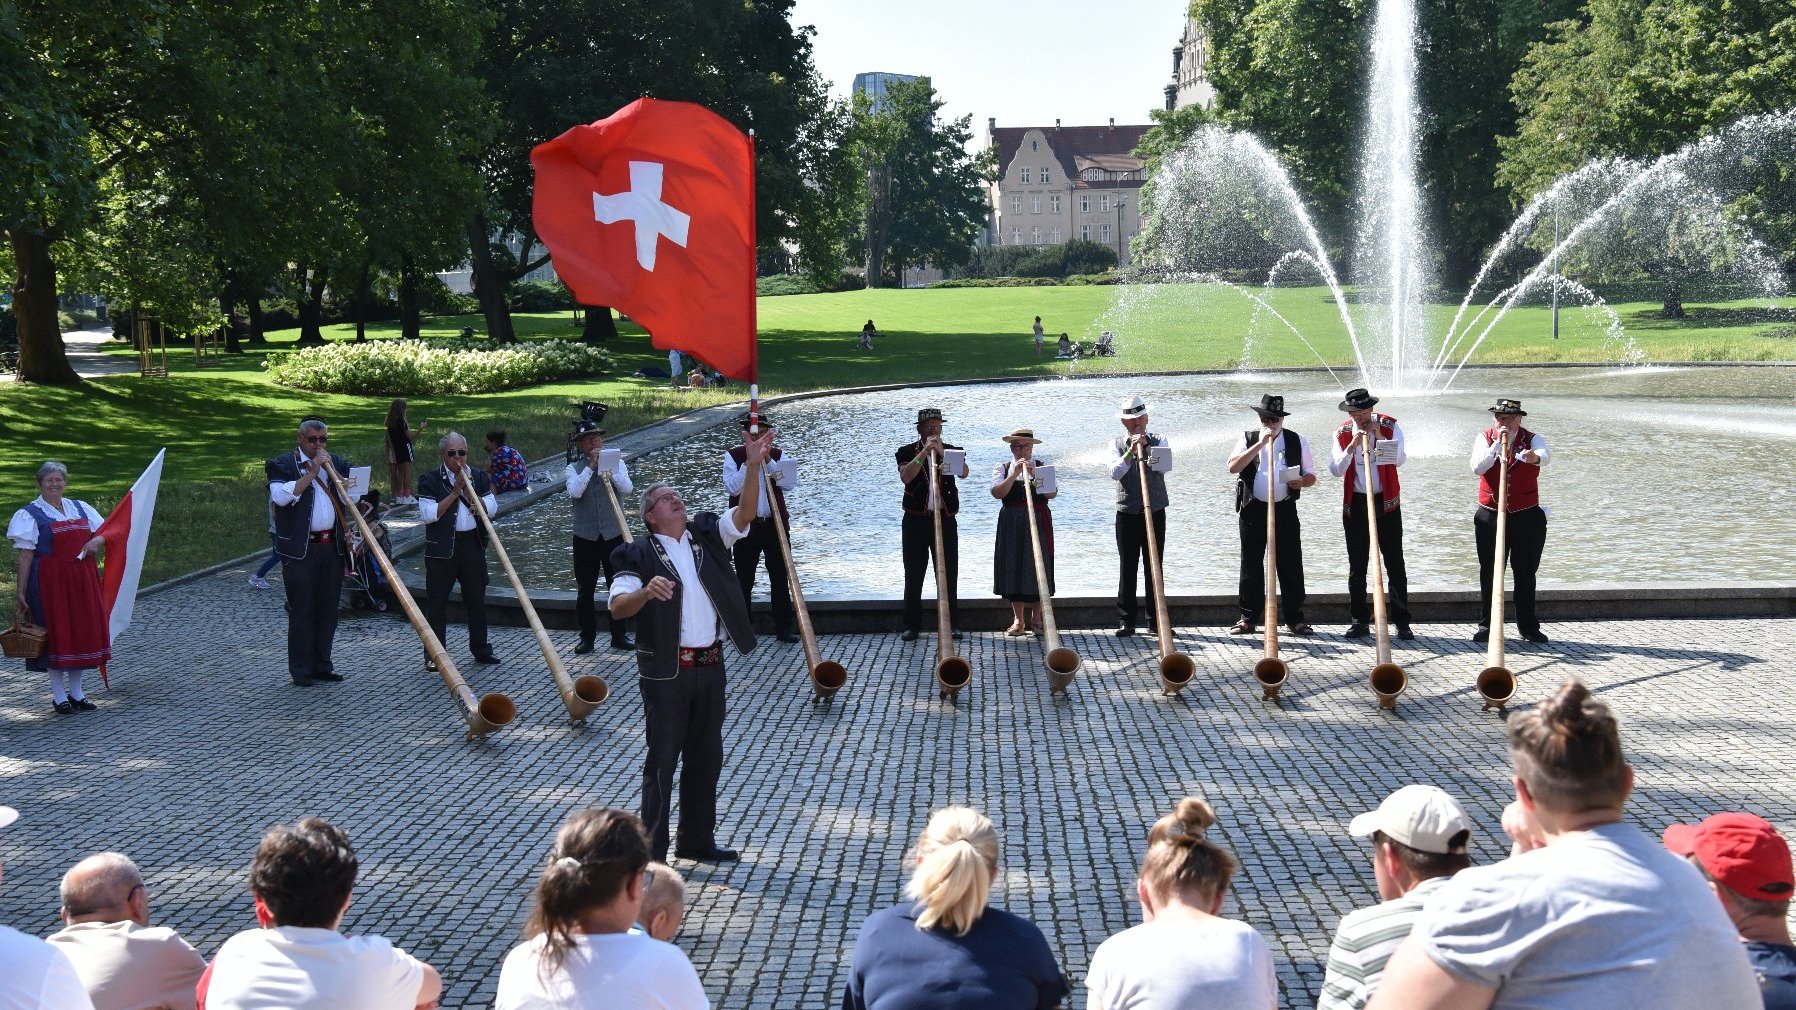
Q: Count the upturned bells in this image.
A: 9